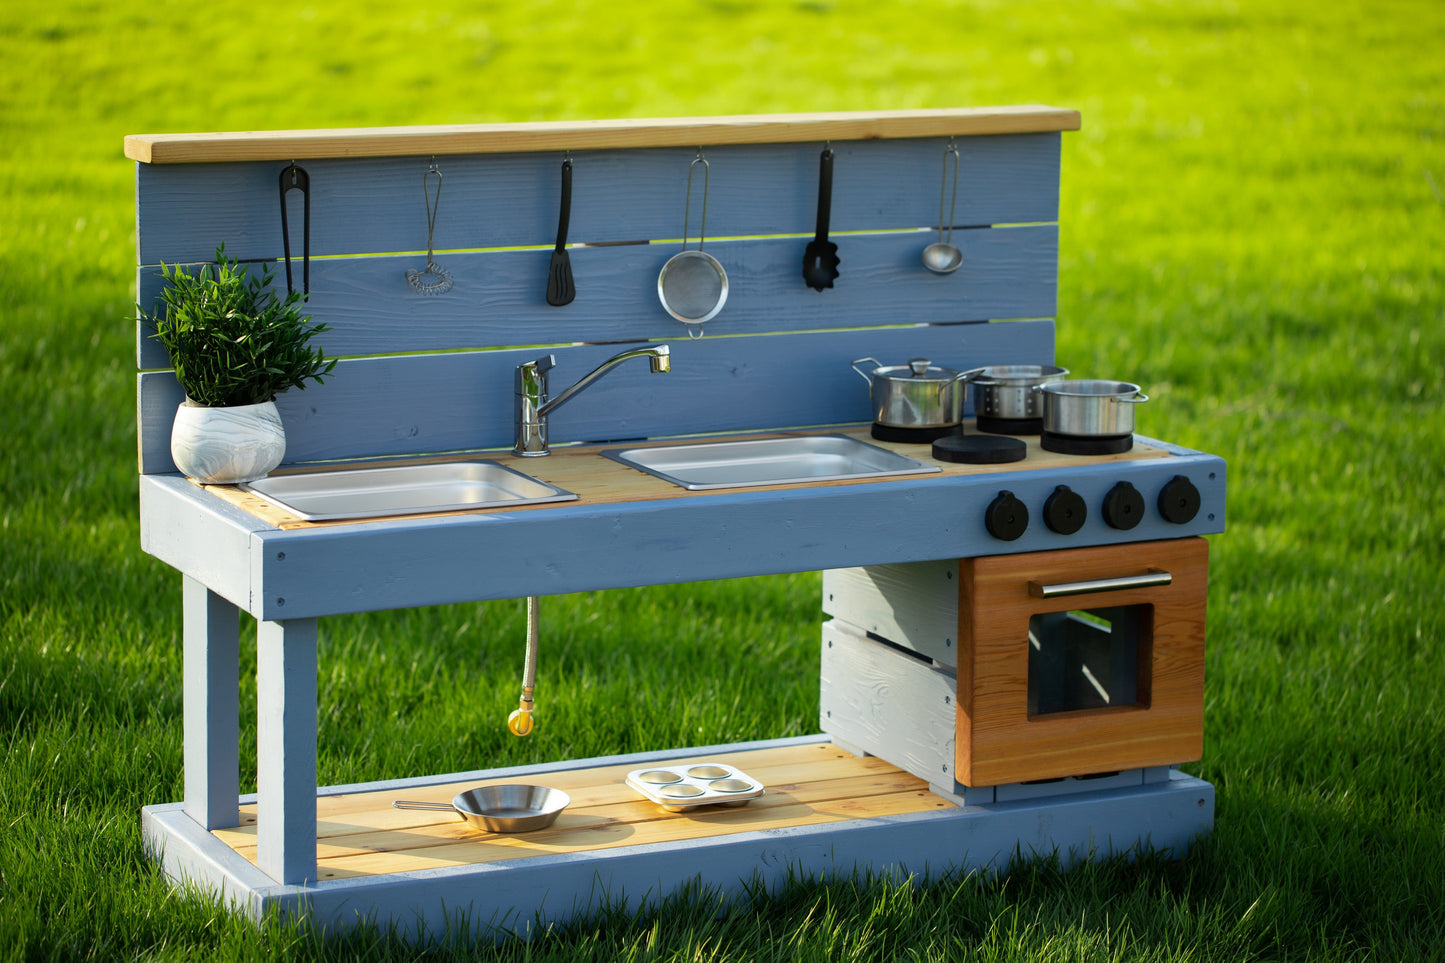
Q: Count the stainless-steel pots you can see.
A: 3